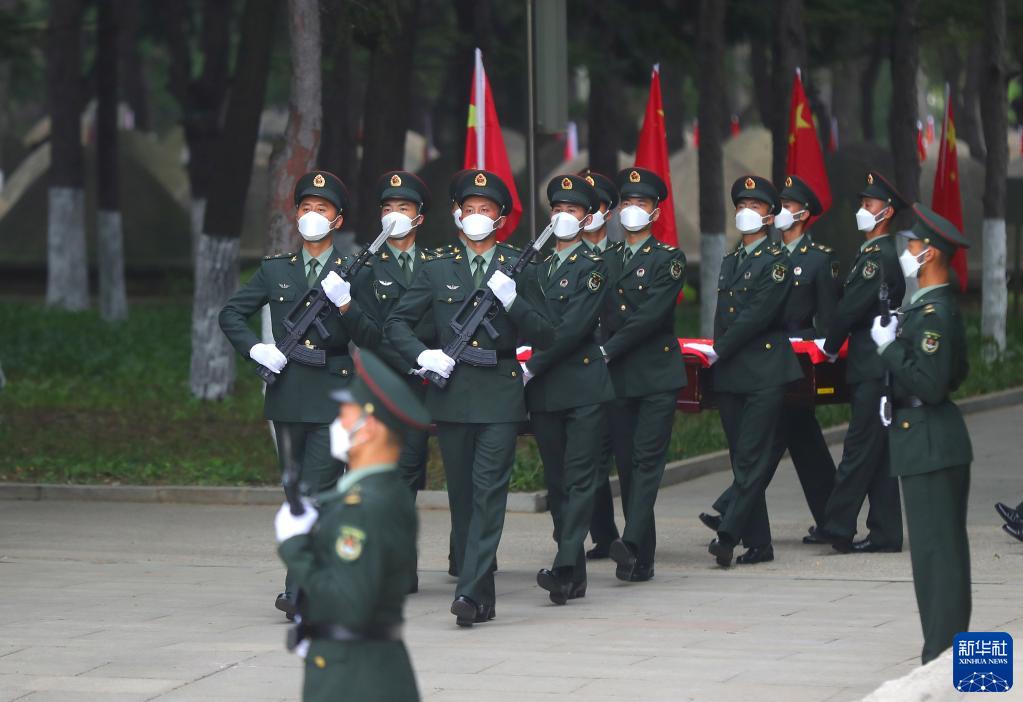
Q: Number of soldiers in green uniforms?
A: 12